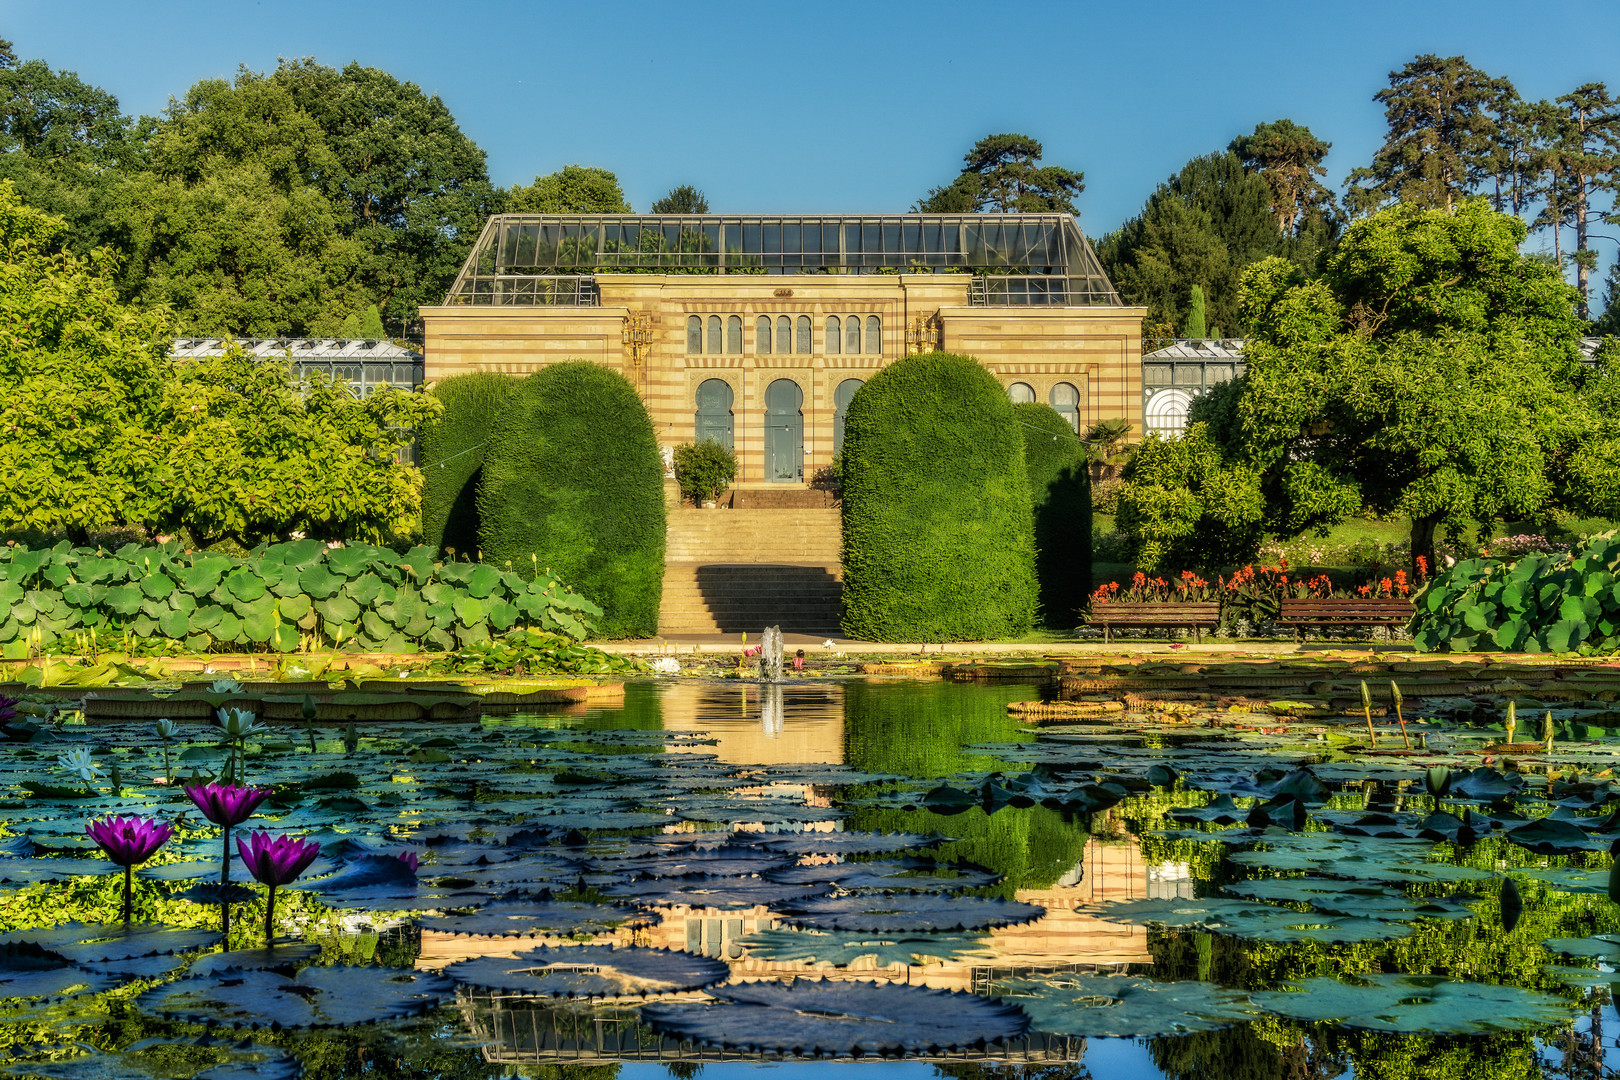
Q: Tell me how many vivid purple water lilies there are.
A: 3